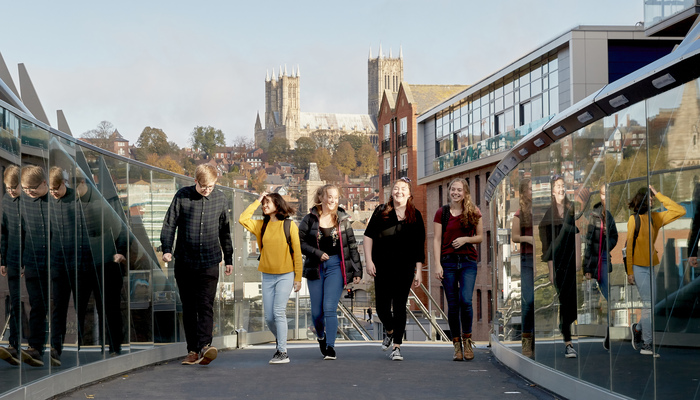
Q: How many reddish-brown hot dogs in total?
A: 0